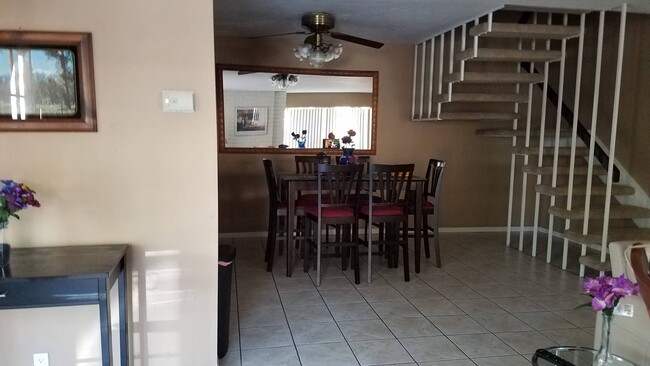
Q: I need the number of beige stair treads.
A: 12